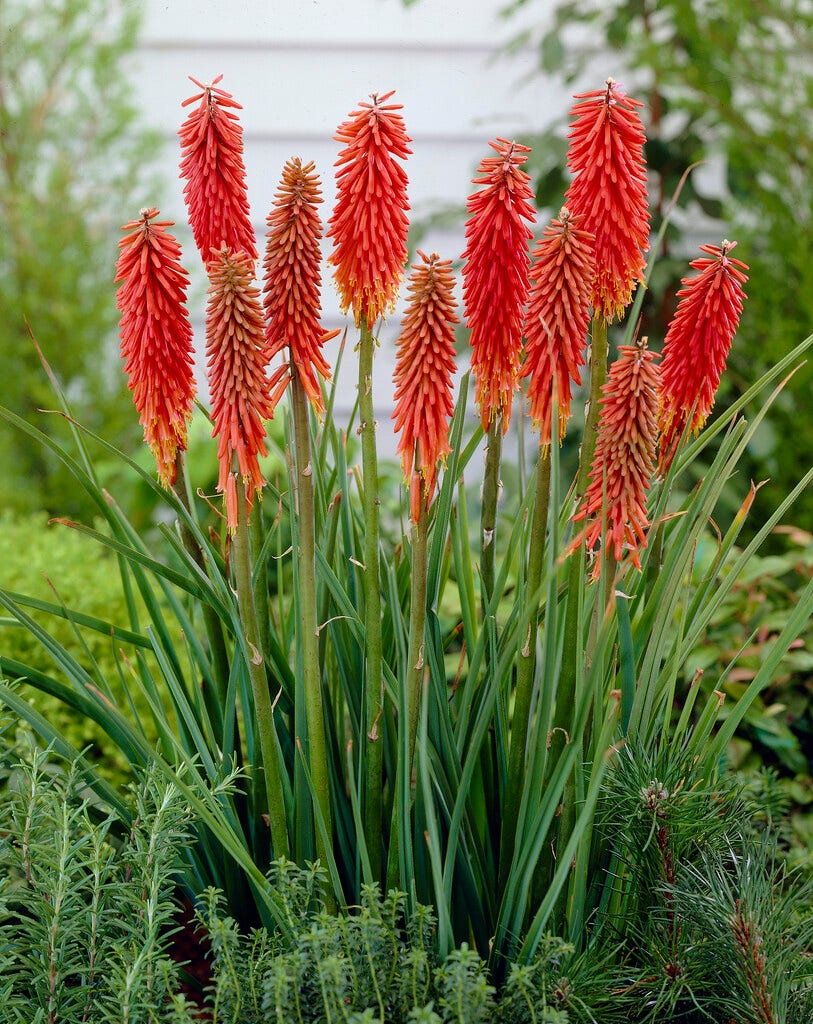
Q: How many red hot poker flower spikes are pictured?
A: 11